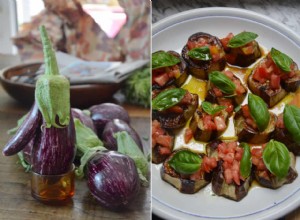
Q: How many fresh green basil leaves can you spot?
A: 12